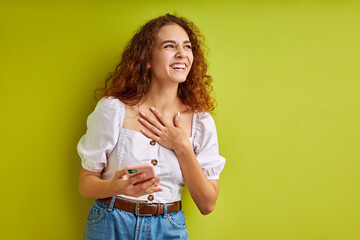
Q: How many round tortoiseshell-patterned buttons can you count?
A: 3